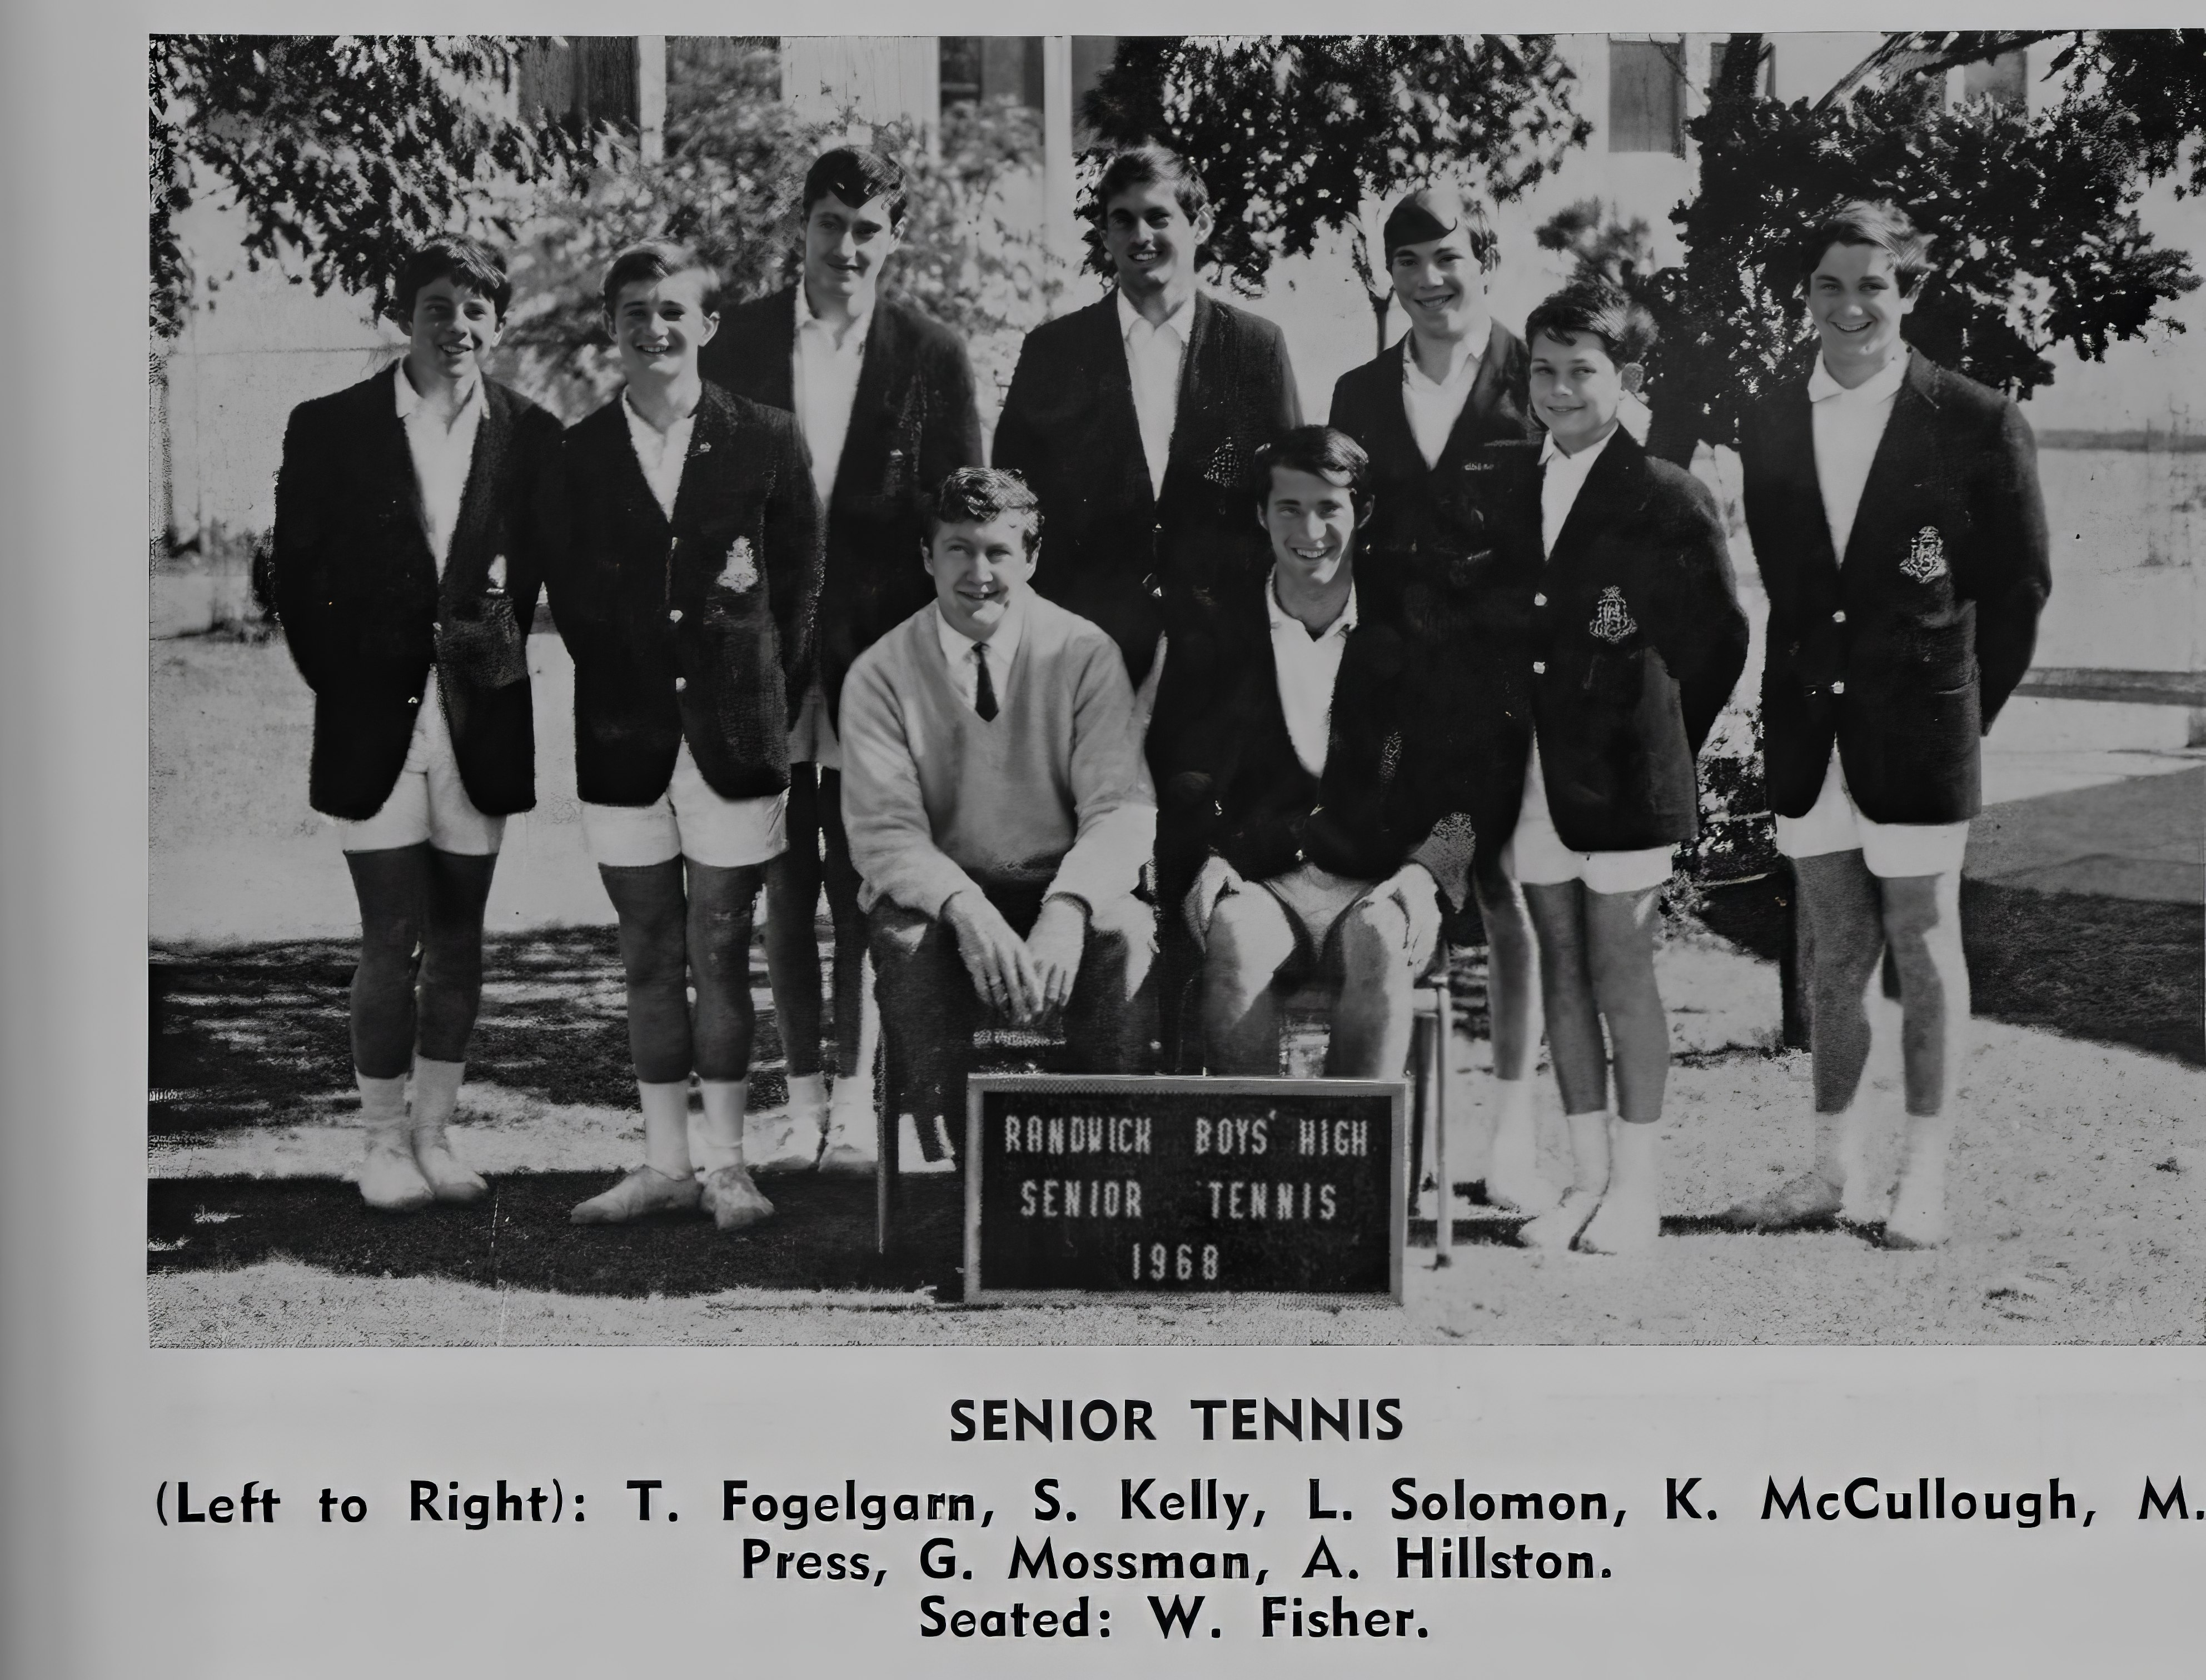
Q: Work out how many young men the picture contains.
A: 9